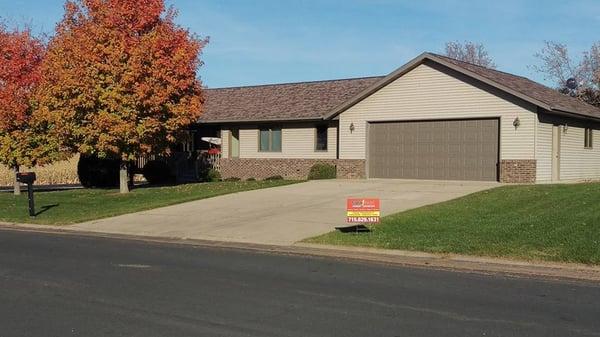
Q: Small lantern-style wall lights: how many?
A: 3